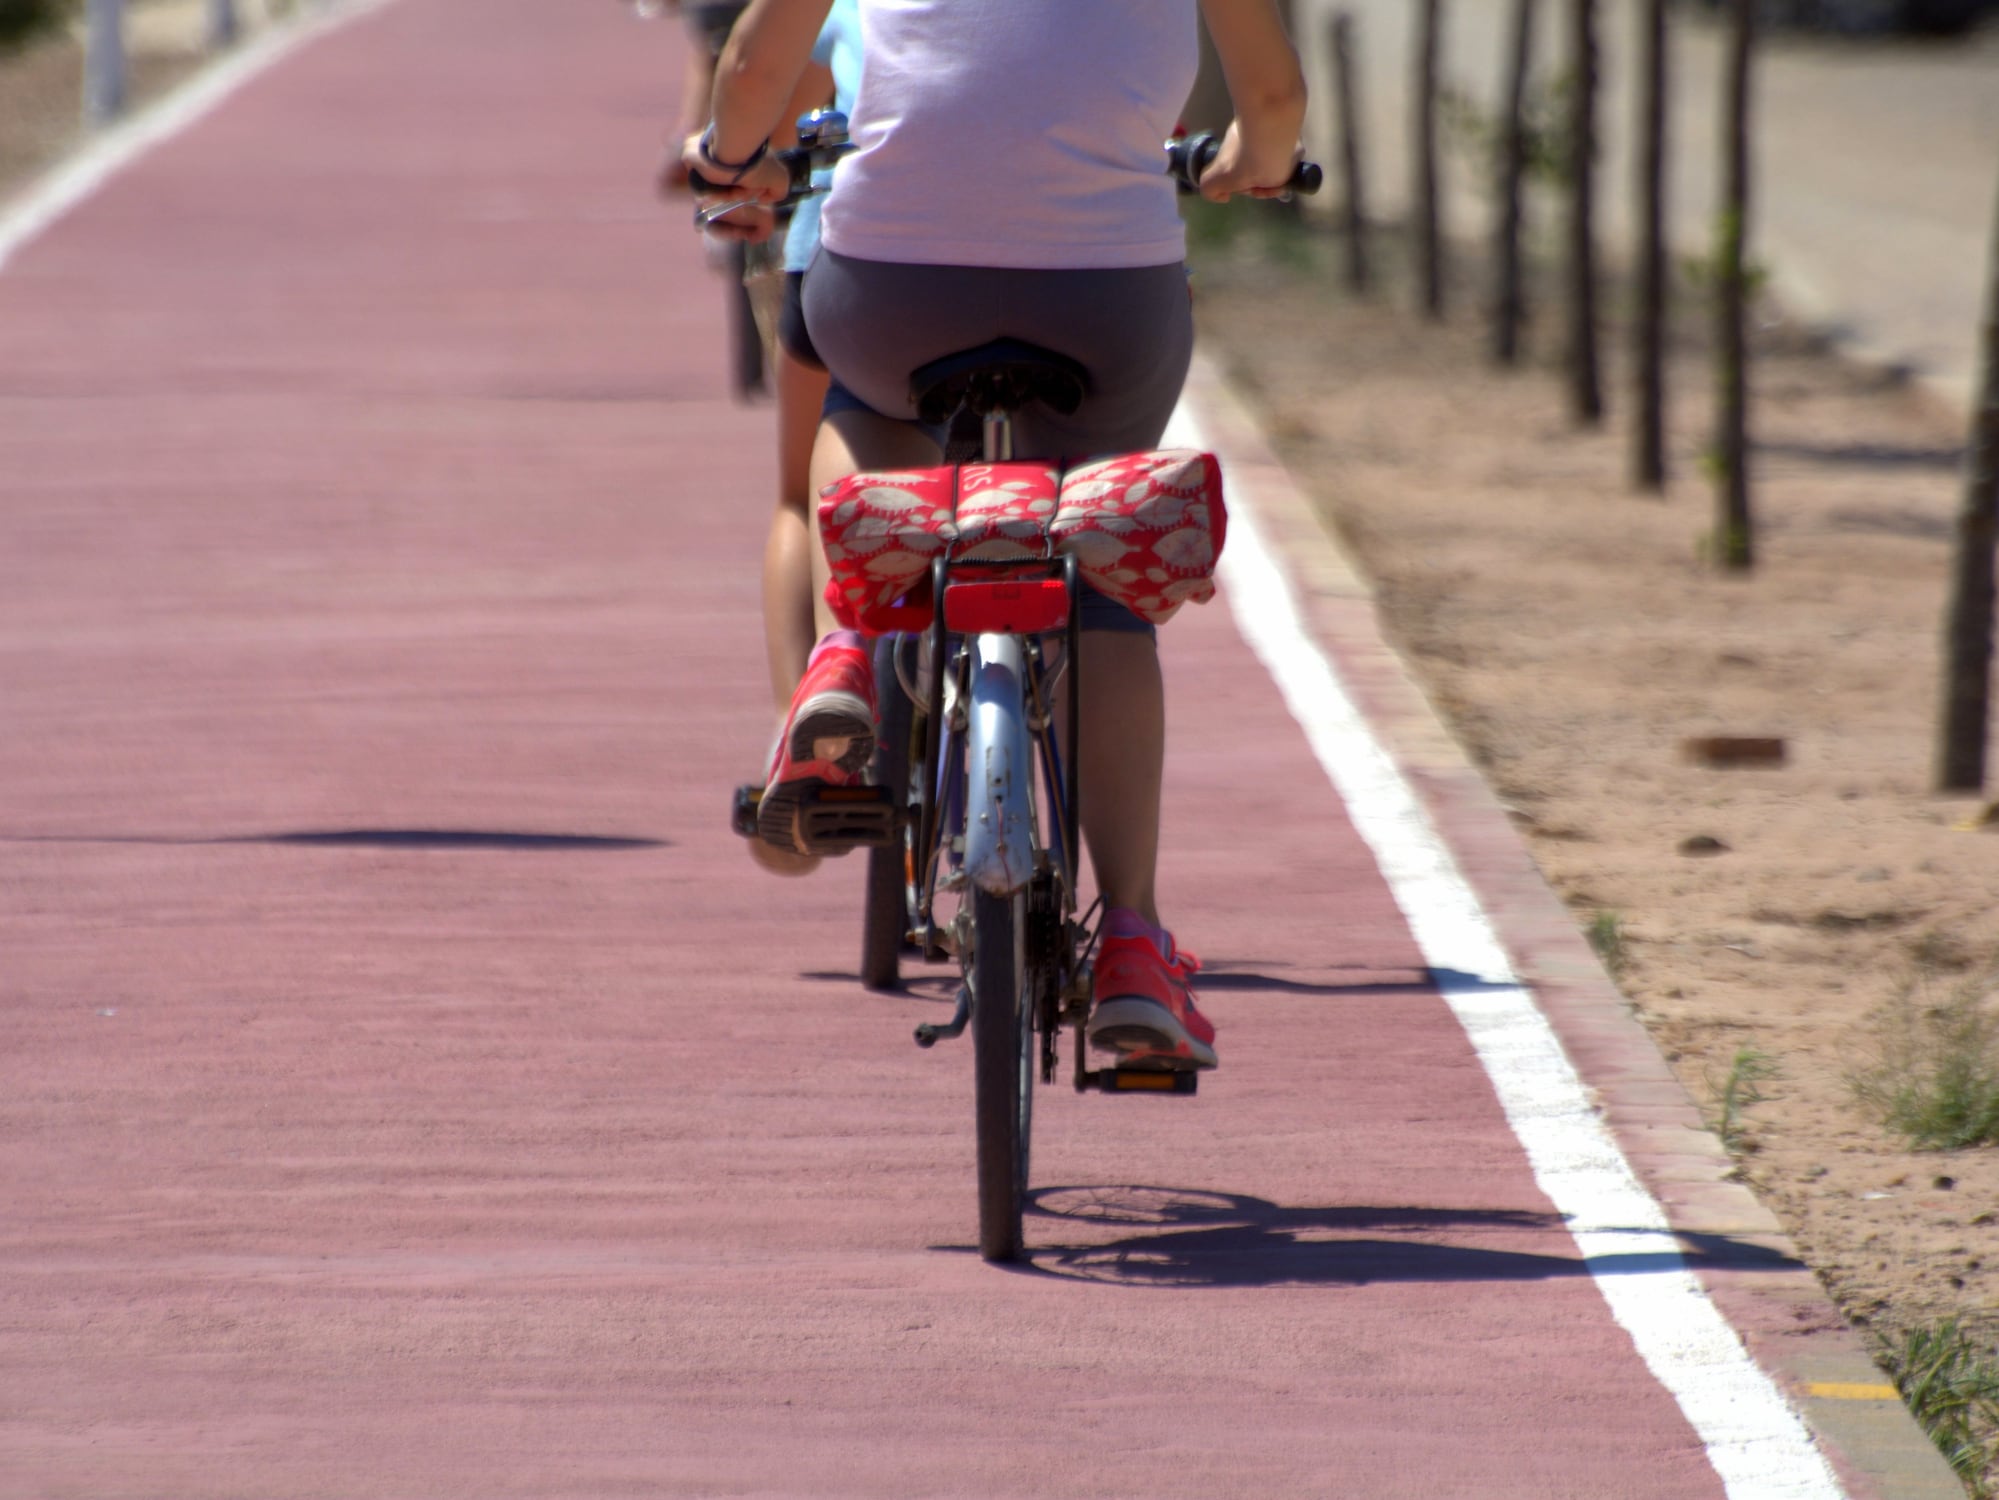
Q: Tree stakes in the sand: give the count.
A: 7